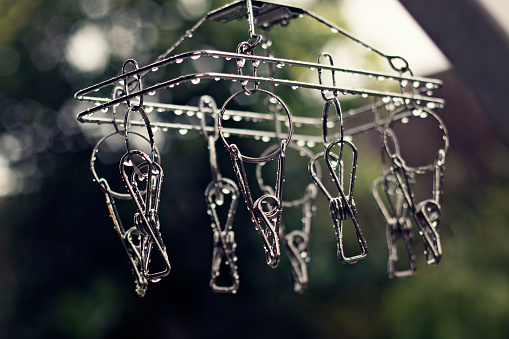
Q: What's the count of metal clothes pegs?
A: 8